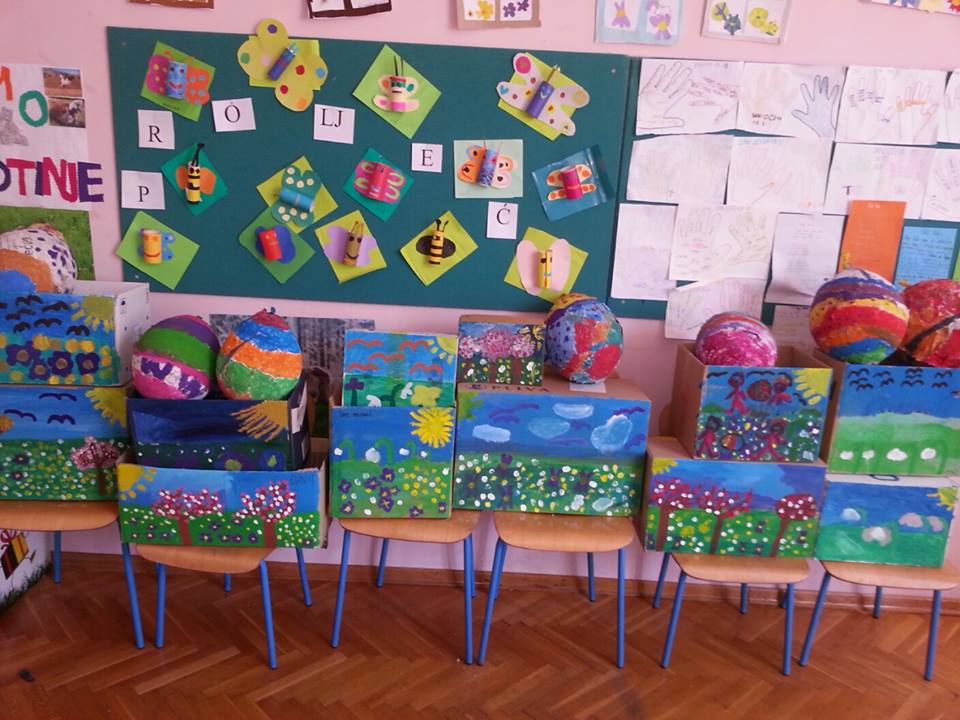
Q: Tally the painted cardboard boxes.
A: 12